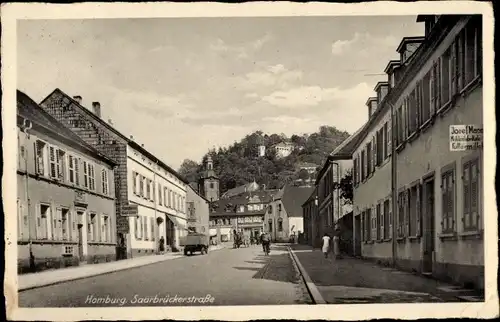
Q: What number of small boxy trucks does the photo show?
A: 1